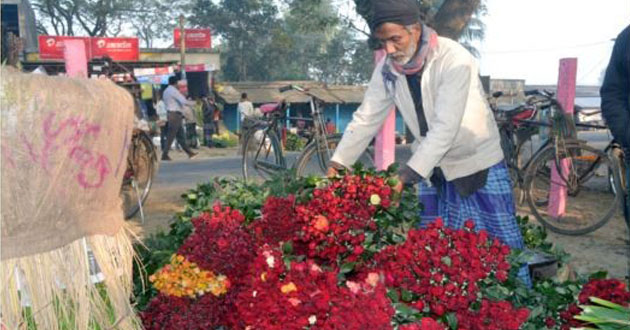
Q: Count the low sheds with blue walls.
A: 1